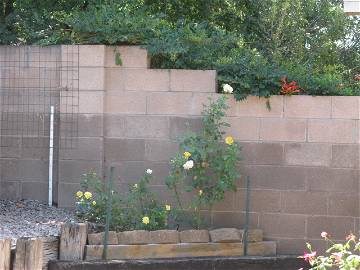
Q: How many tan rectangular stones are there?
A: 6